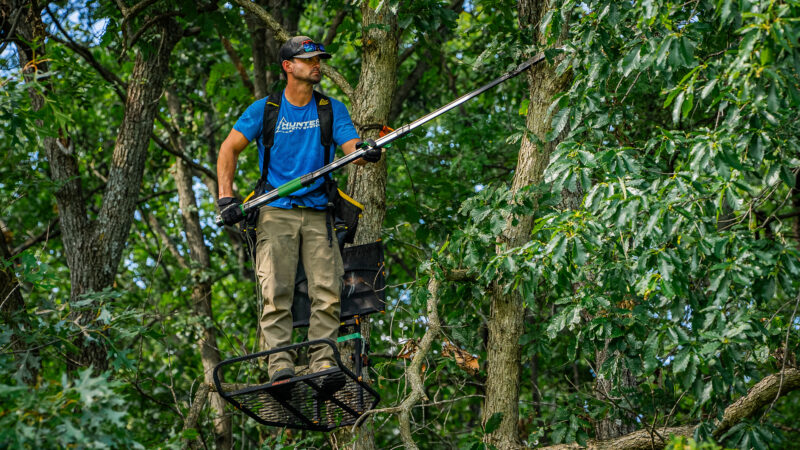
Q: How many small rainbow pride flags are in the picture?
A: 0